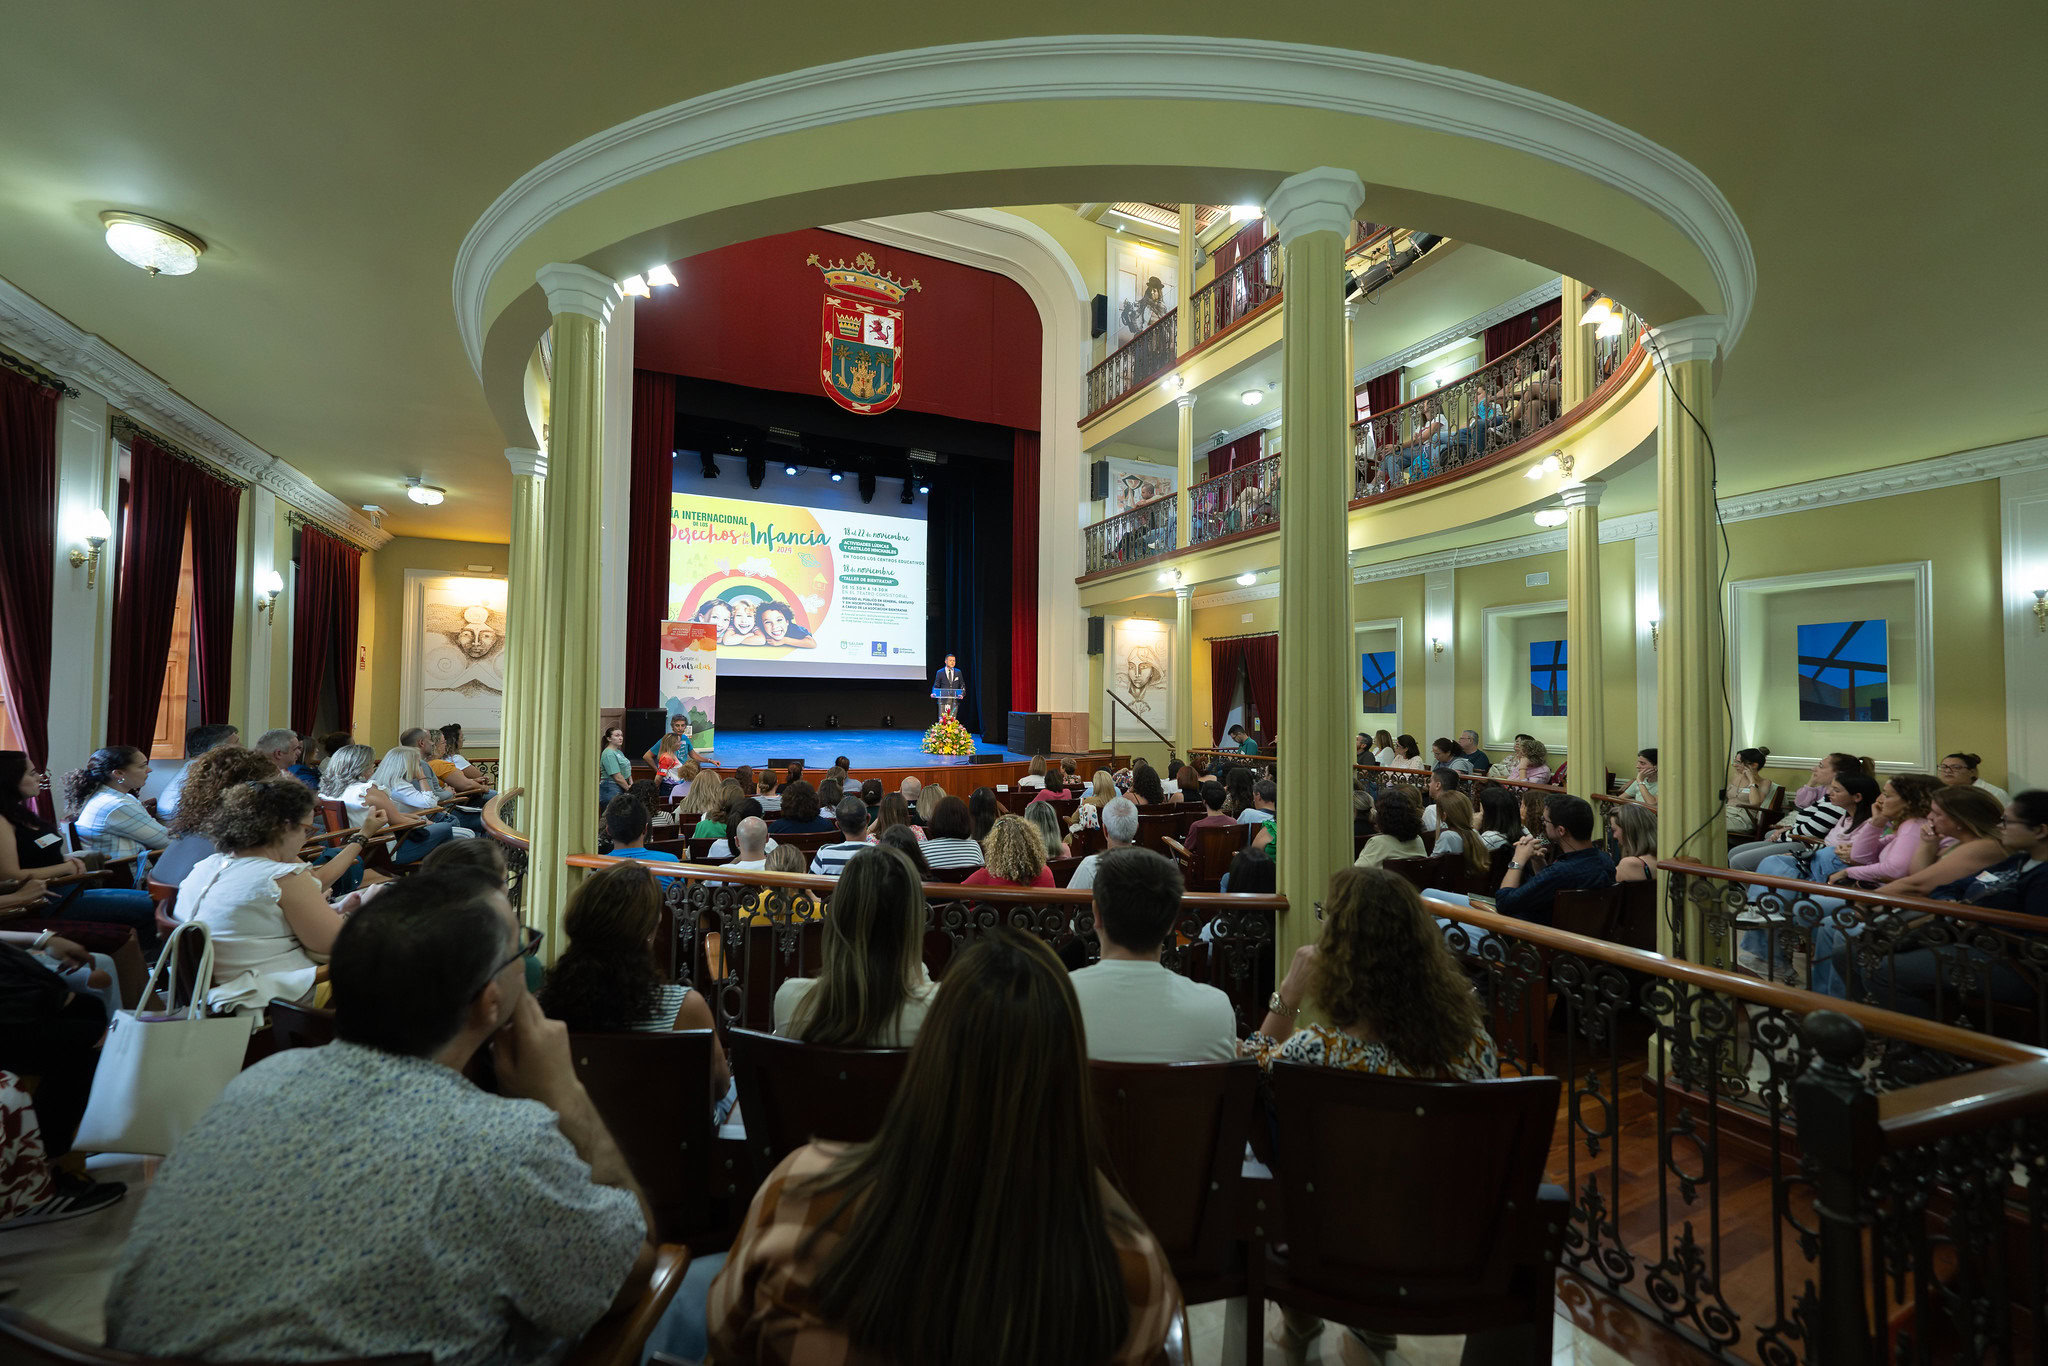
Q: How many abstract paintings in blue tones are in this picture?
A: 3